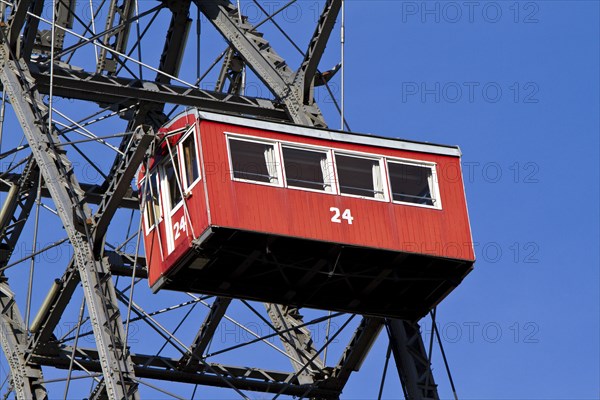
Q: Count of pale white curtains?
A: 4